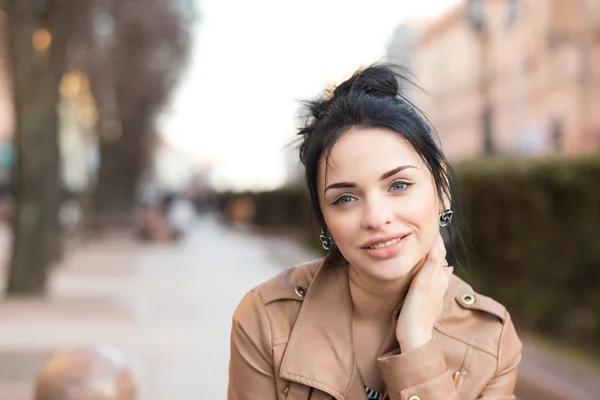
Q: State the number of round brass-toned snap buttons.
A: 3